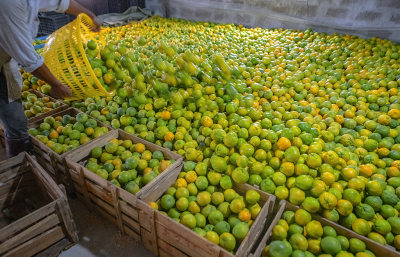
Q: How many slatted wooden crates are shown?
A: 6